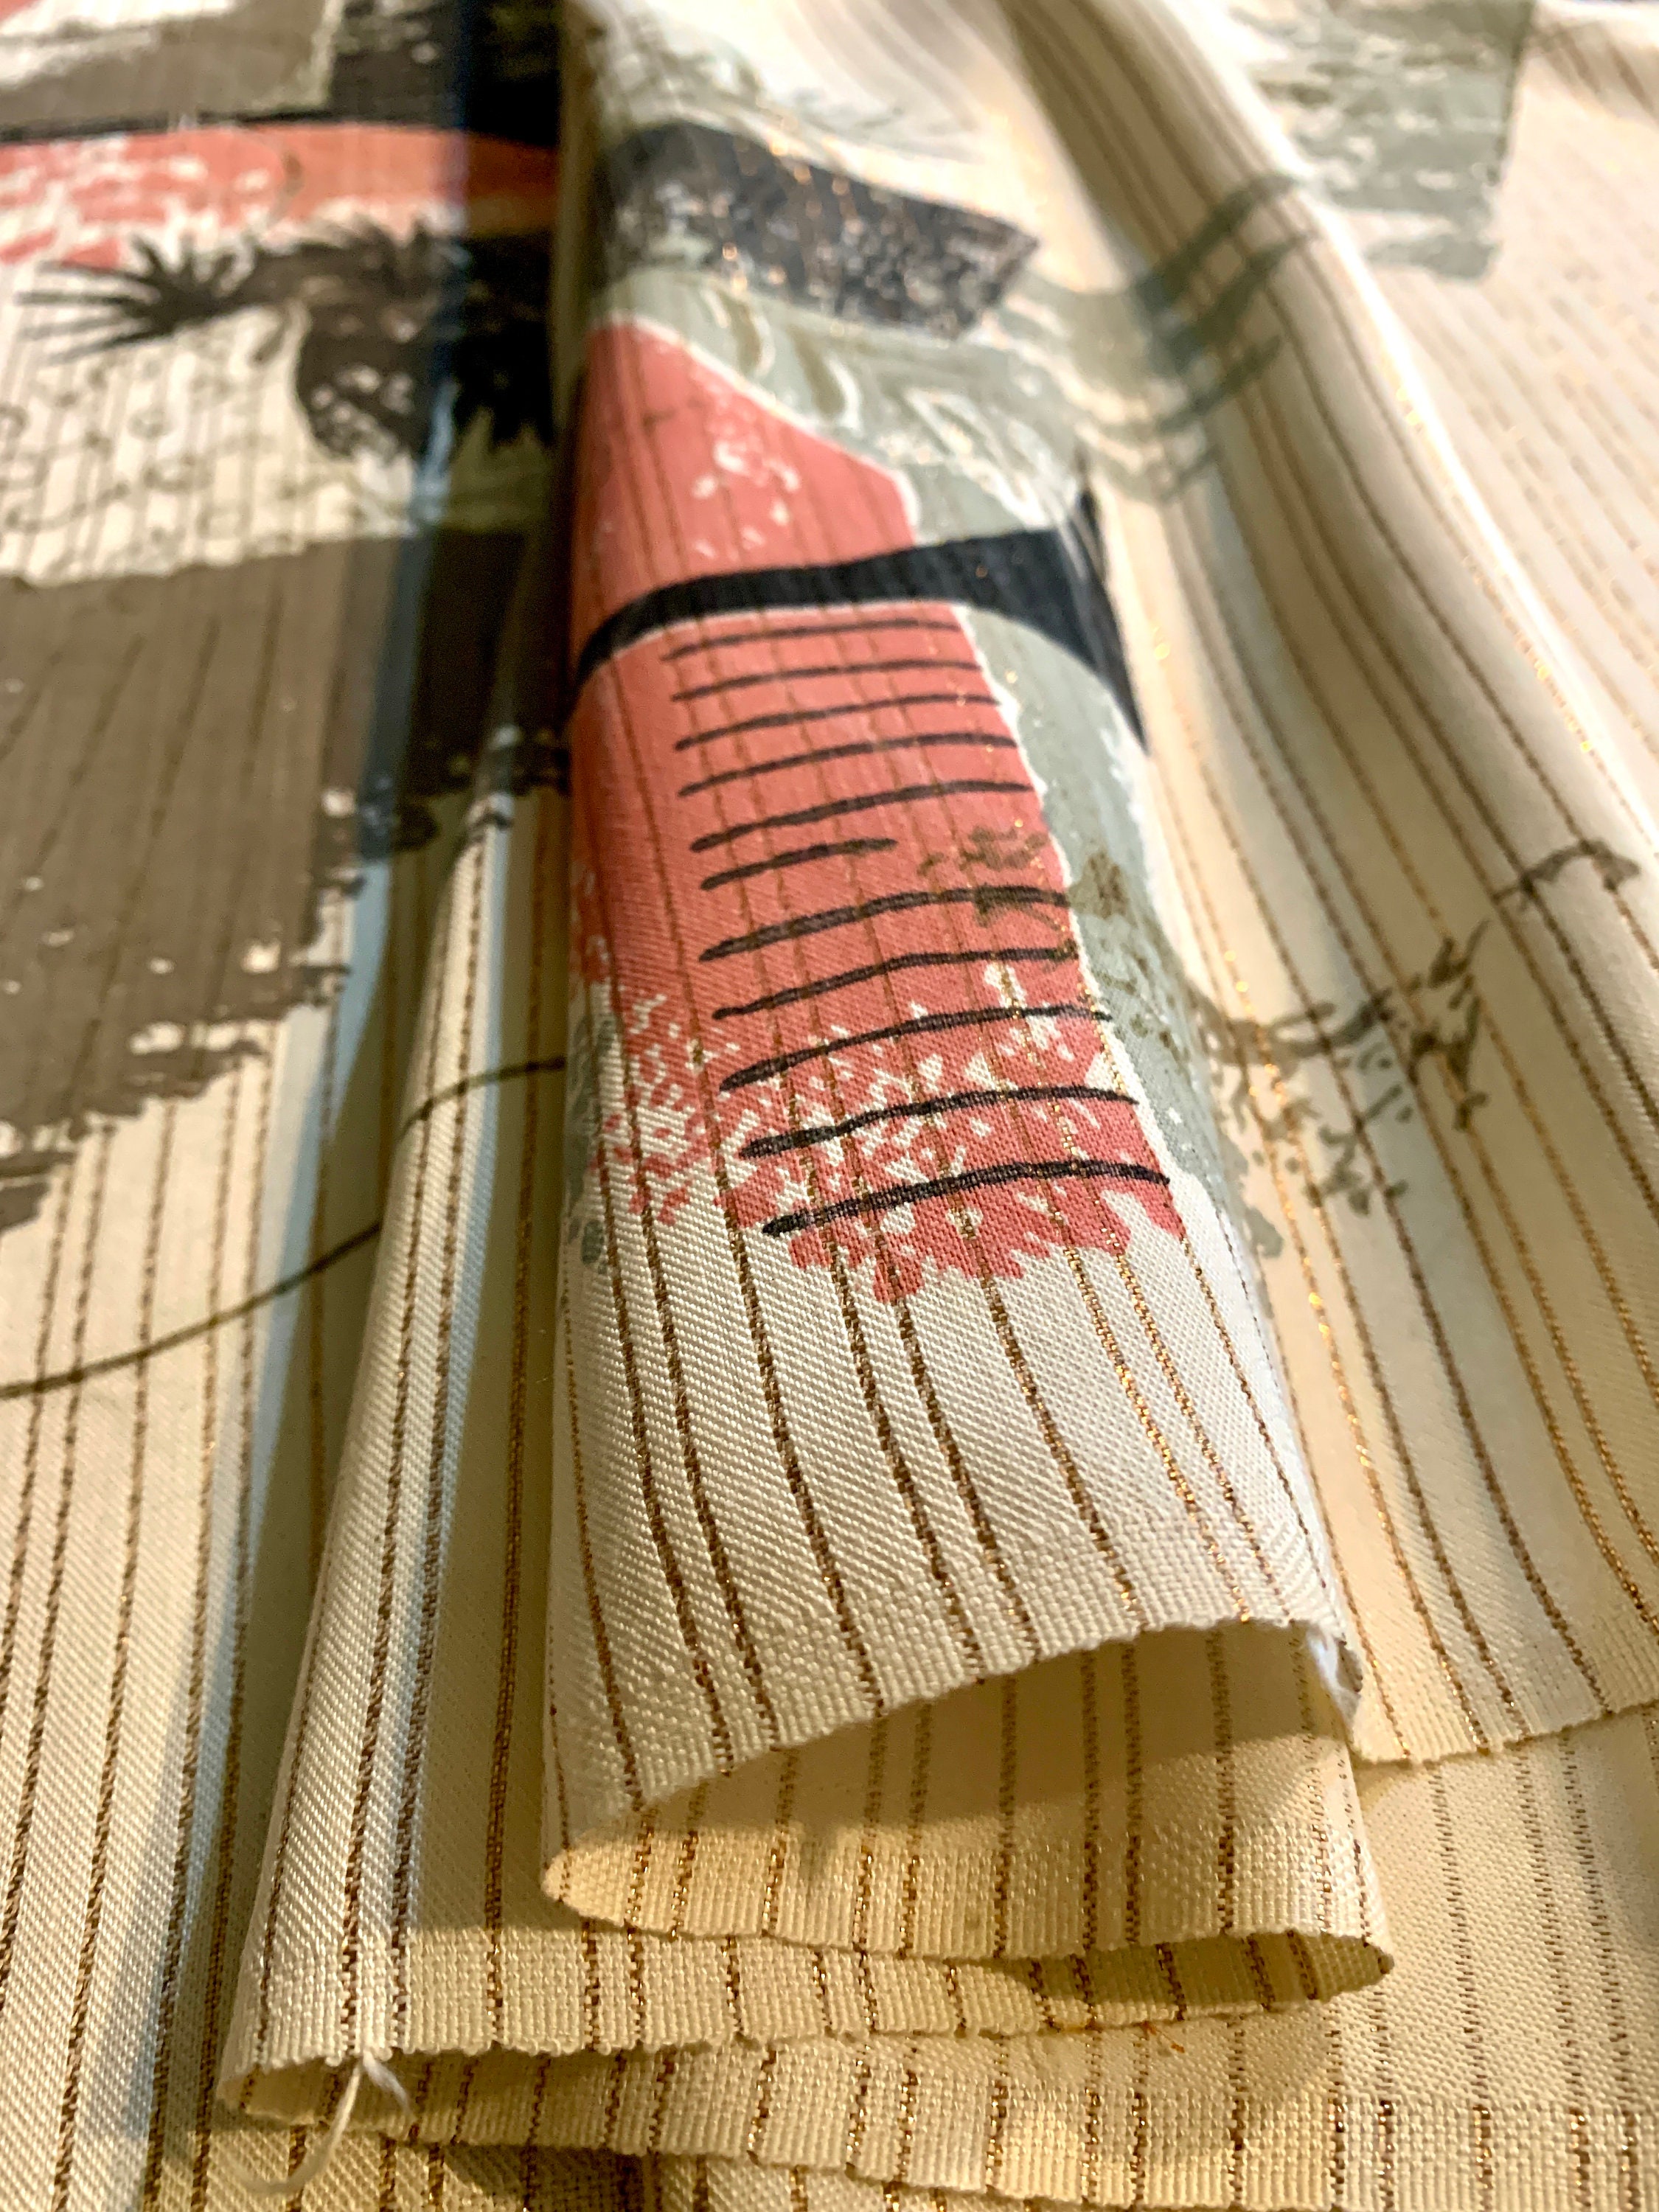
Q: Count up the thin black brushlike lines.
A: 11